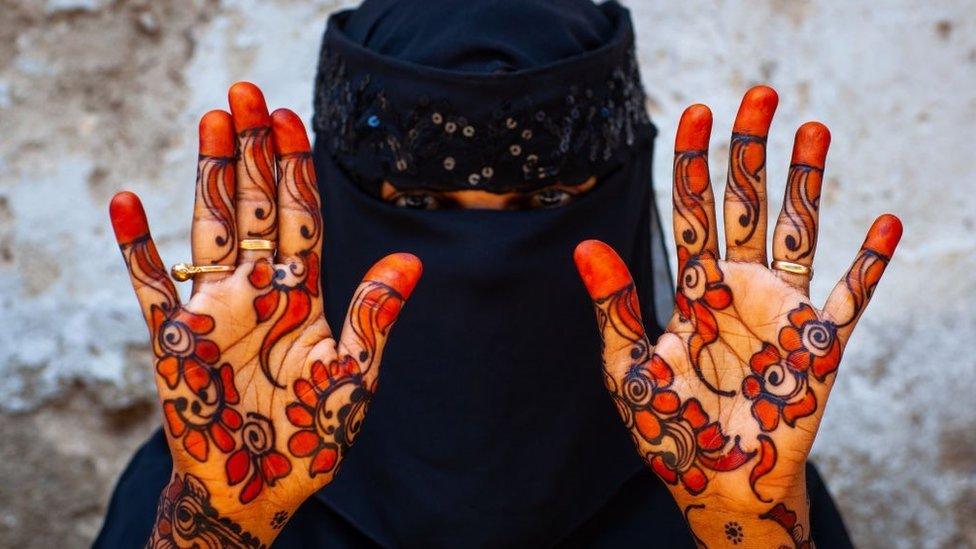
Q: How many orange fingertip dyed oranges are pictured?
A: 10